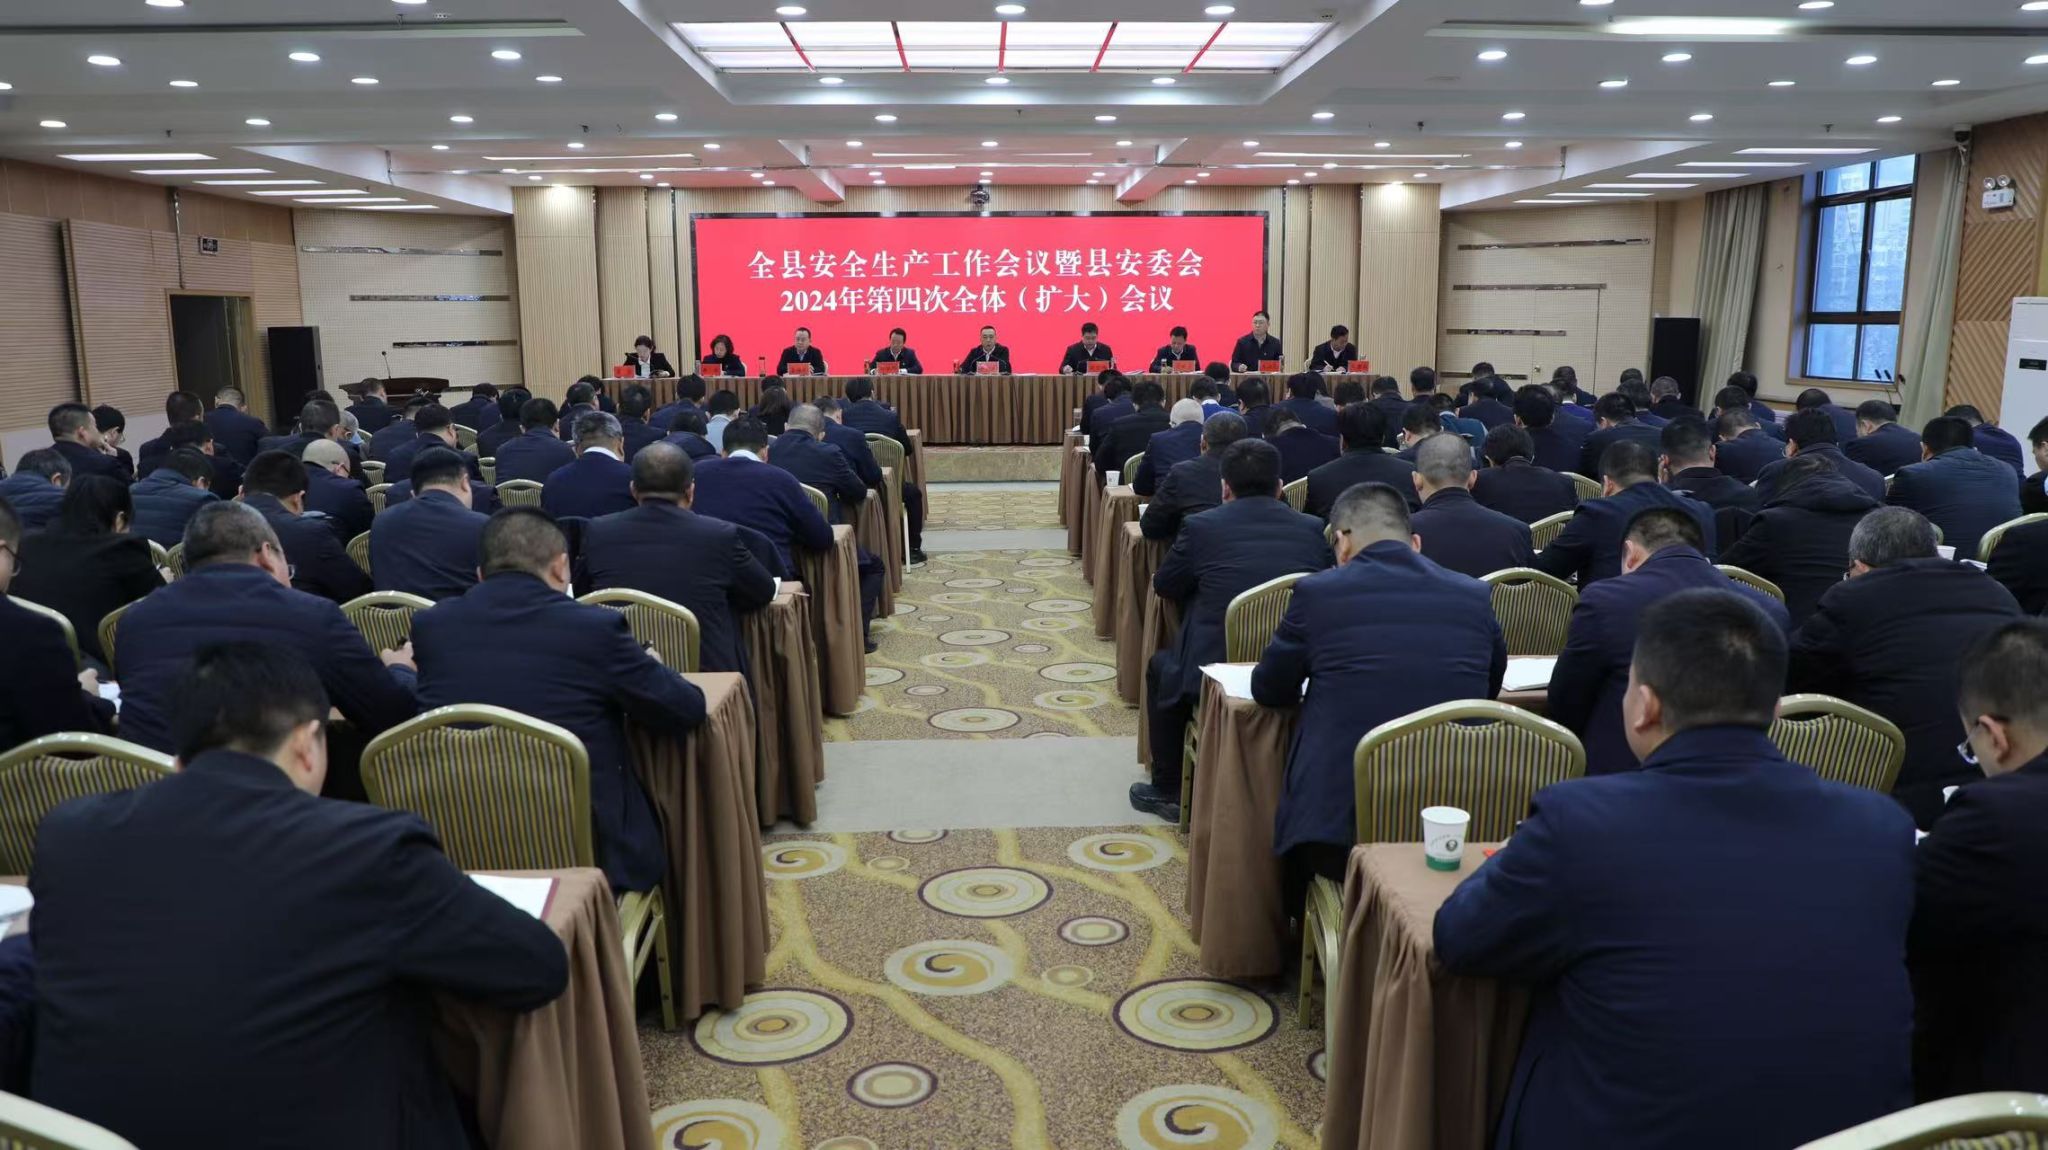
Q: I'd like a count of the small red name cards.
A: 9